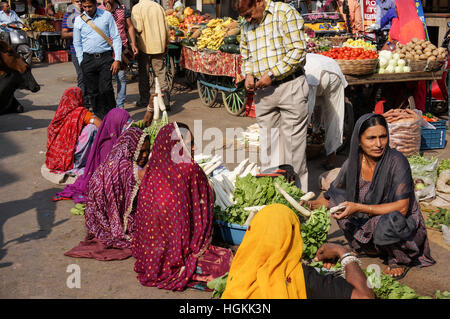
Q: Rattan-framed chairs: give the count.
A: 0